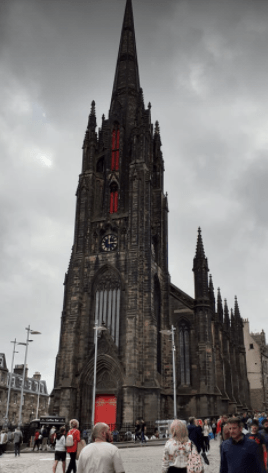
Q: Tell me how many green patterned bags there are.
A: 0